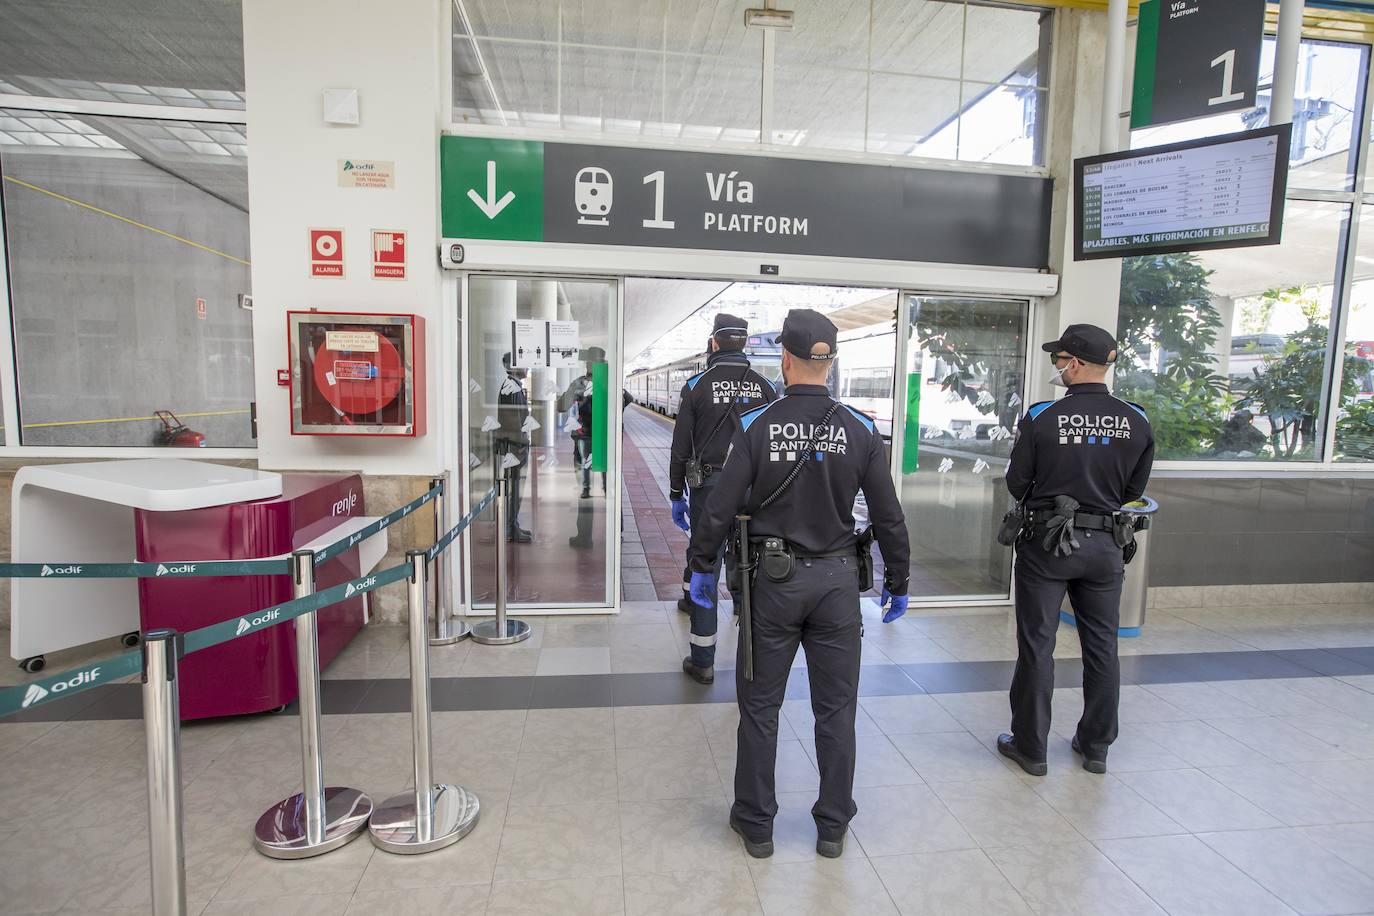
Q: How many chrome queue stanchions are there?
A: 5